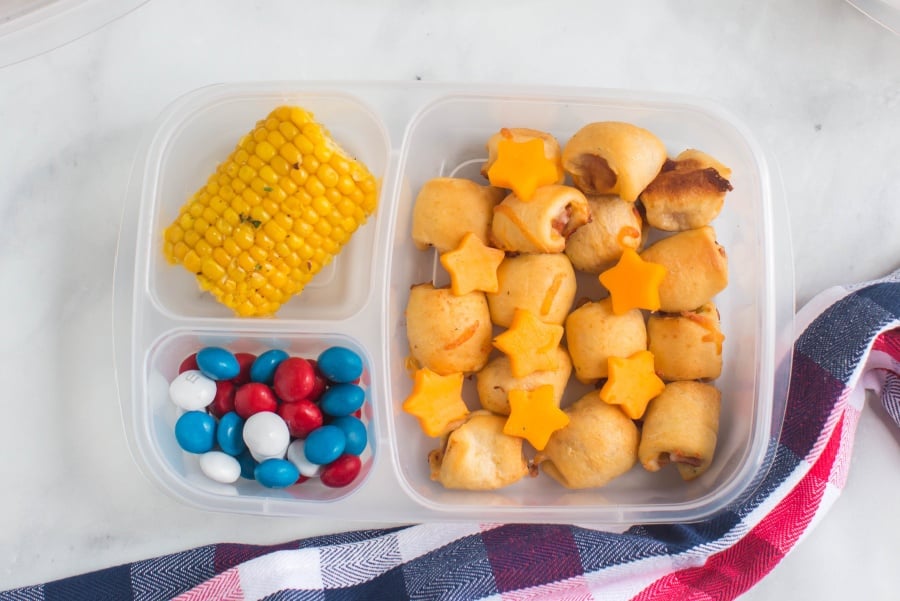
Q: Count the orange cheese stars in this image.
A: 7